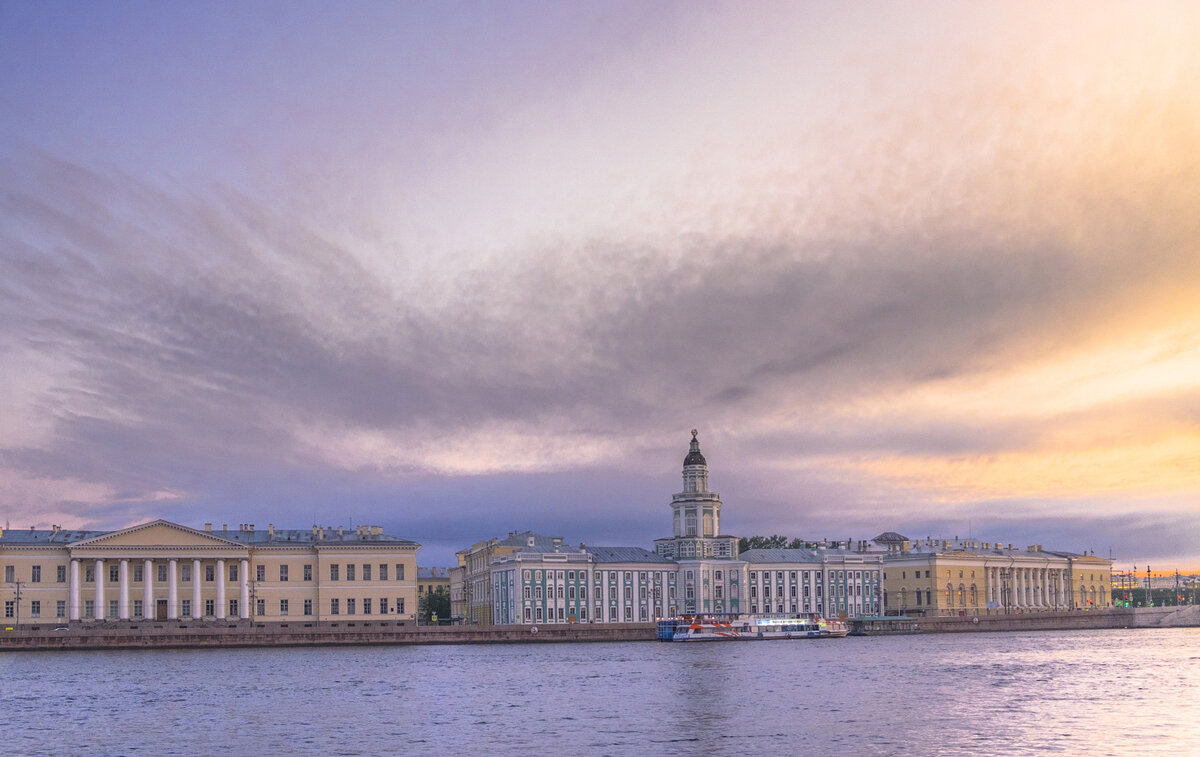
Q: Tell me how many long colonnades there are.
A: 2